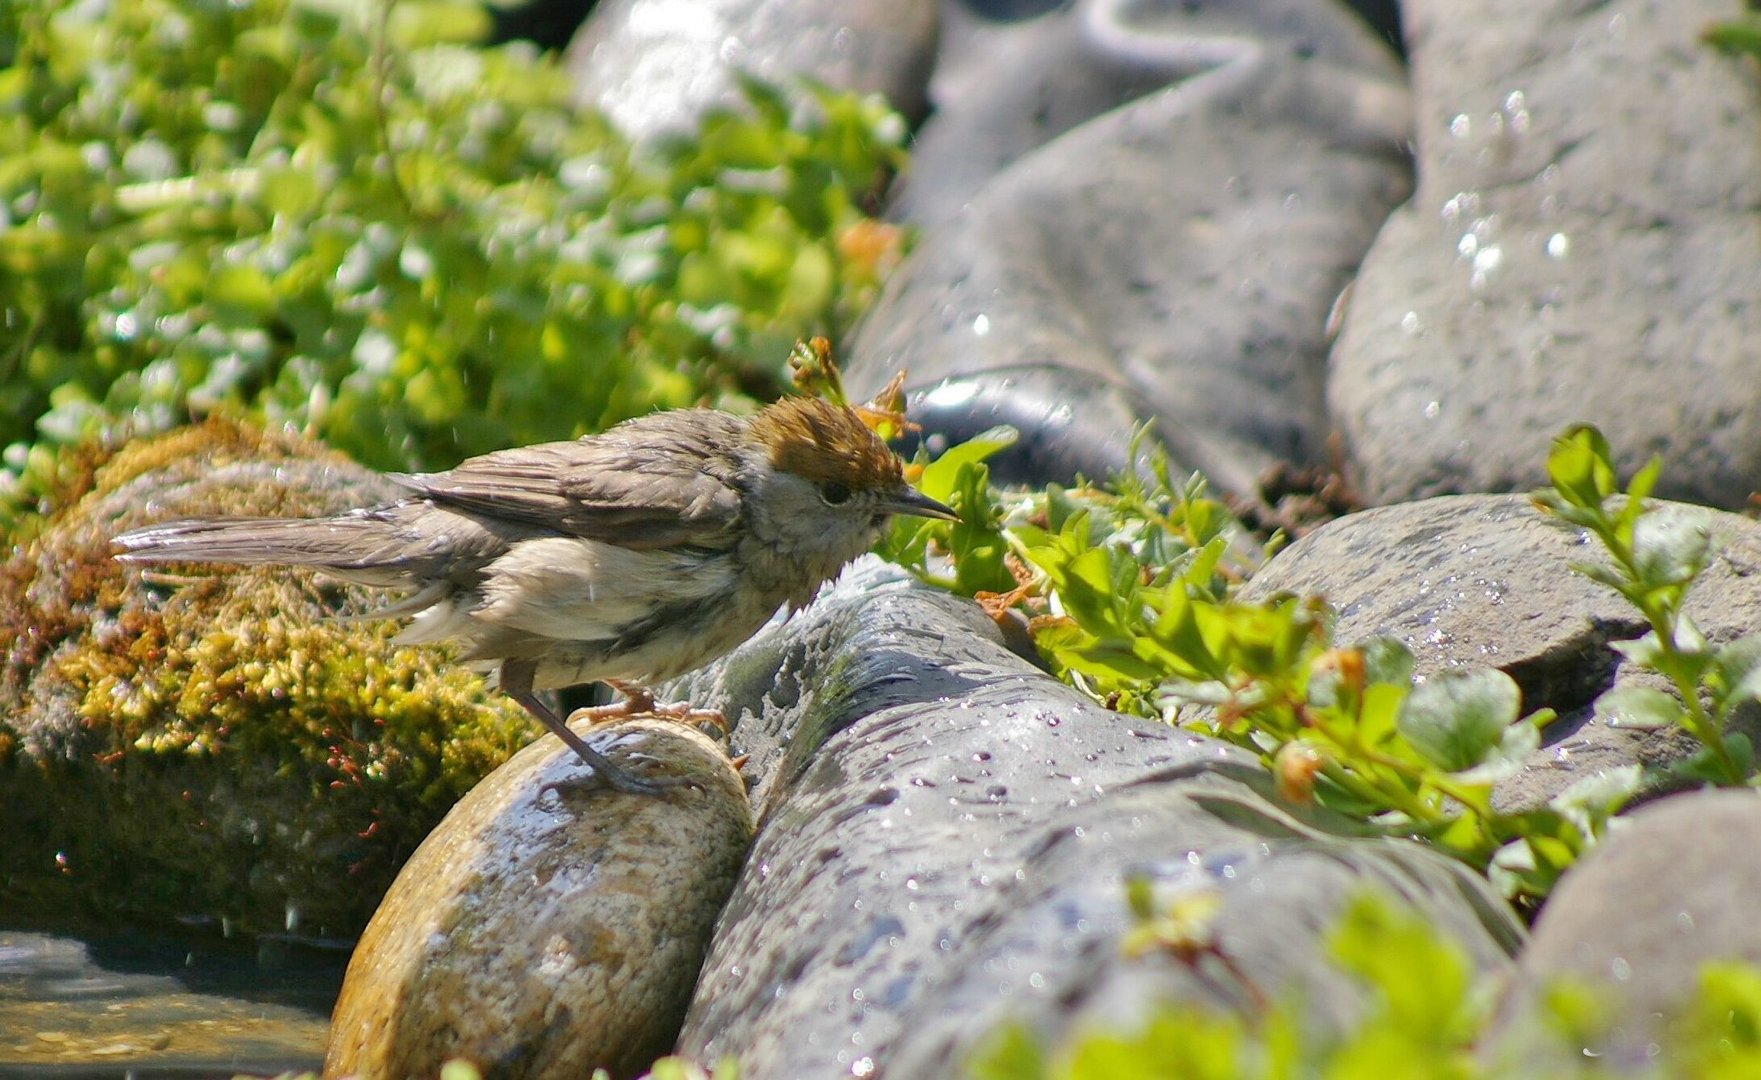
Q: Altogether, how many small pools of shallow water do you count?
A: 1